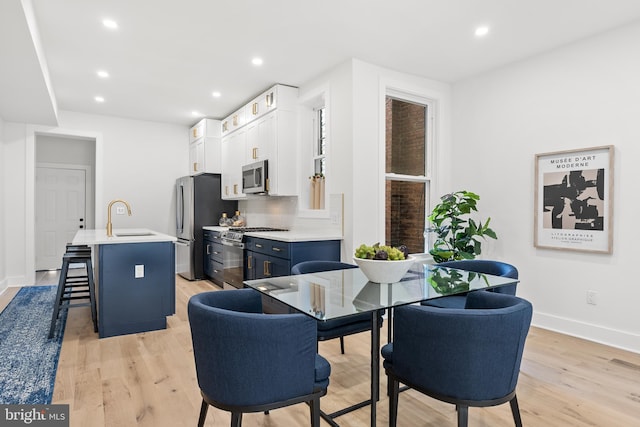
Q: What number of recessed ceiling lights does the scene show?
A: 7